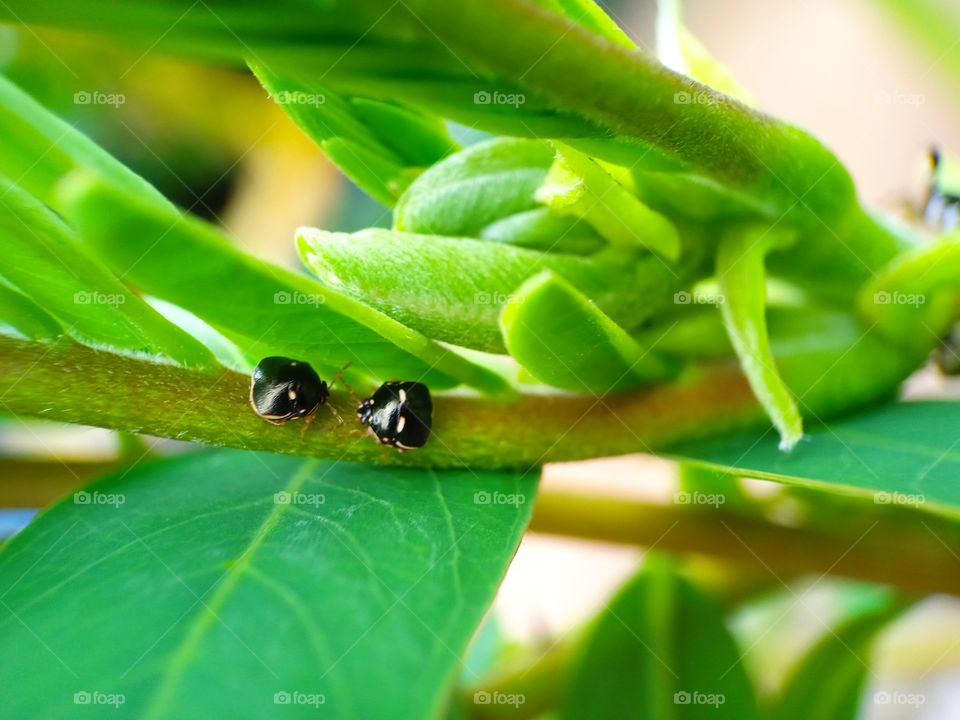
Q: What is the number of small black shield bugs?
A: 2